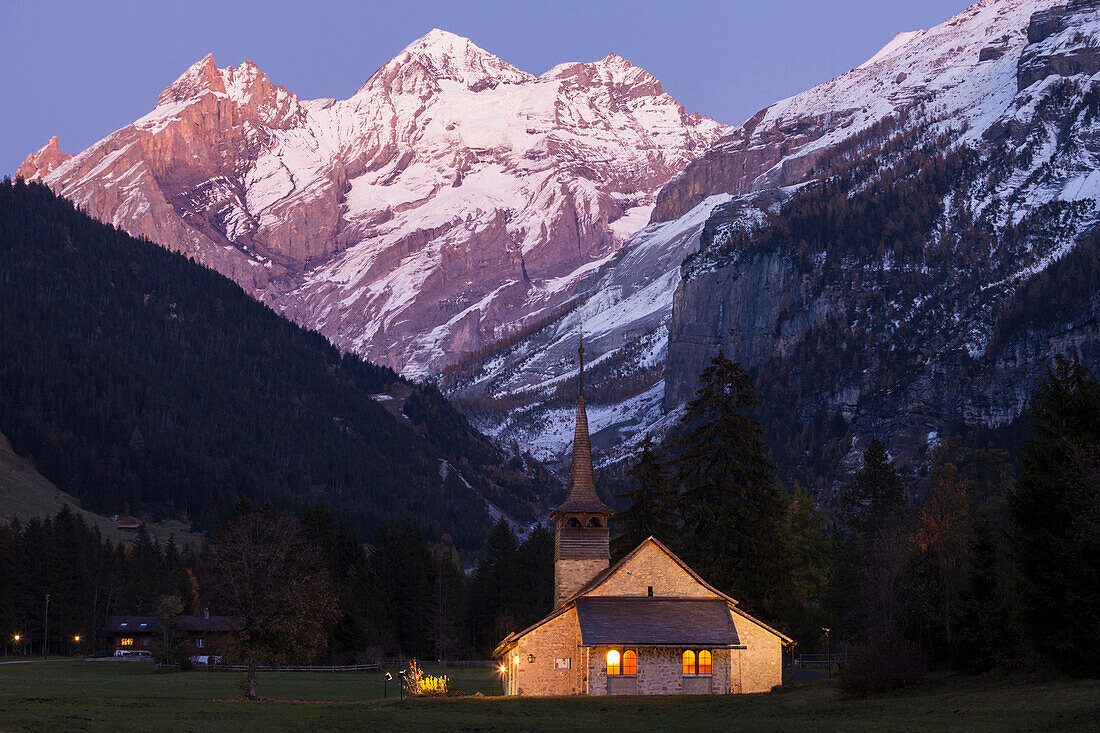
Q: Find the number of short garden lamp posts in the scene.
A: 2